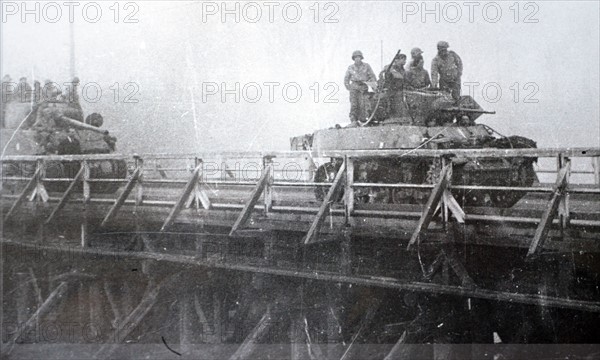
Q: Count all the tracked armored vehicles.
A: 2